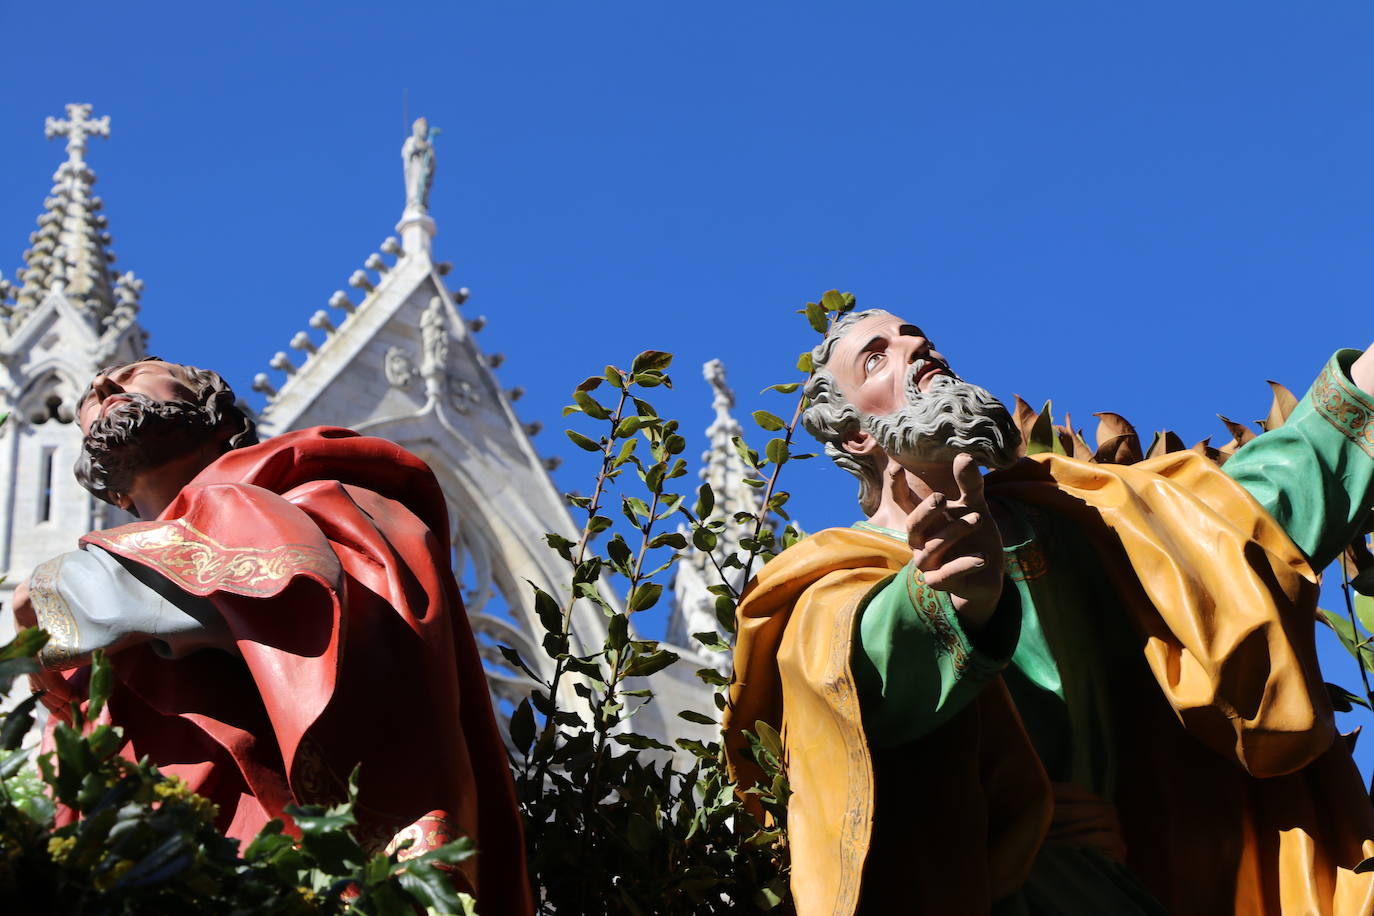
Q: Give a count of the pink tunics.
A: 0